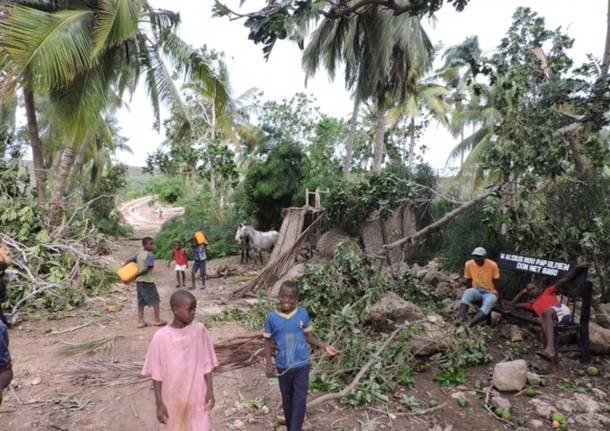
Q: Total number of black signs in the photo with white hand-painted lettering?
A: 1